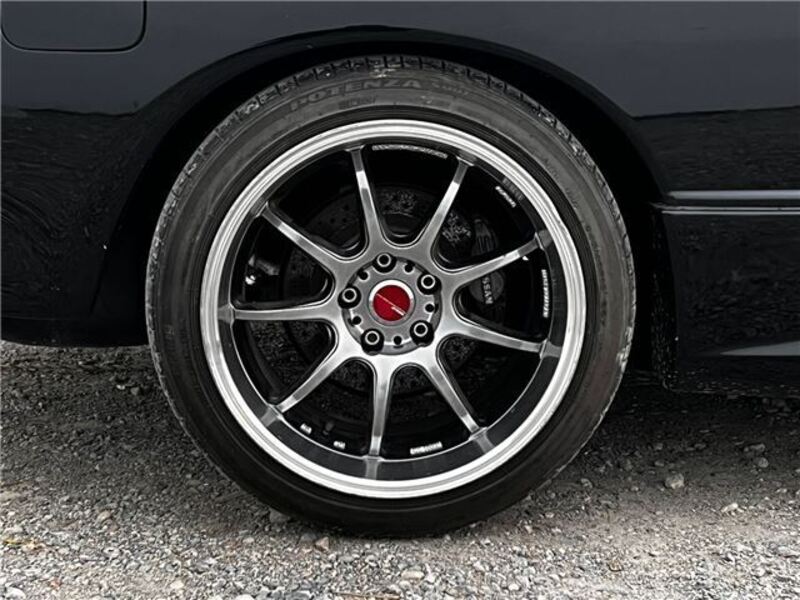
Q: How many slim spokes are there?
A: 9